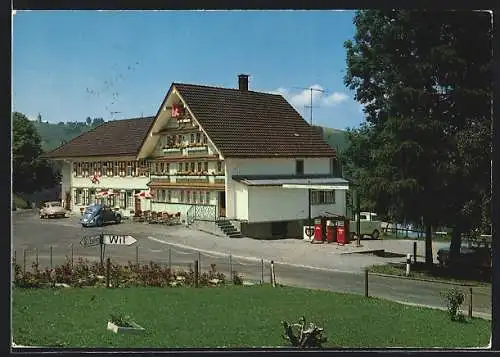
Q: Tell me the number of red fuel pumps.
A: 3